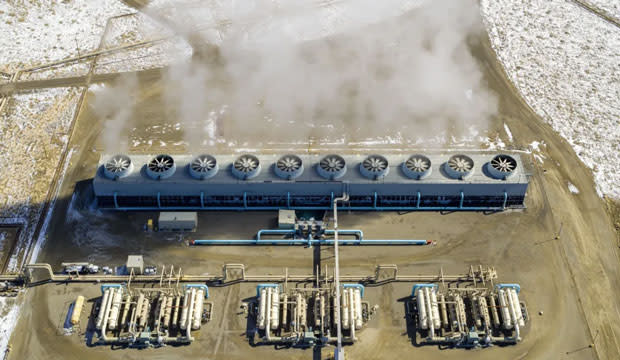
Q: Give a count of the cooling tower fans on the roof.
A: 10